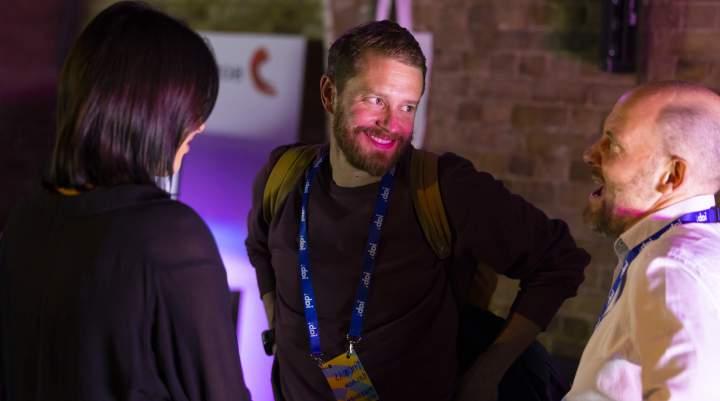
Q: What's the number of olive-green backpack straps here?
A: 2